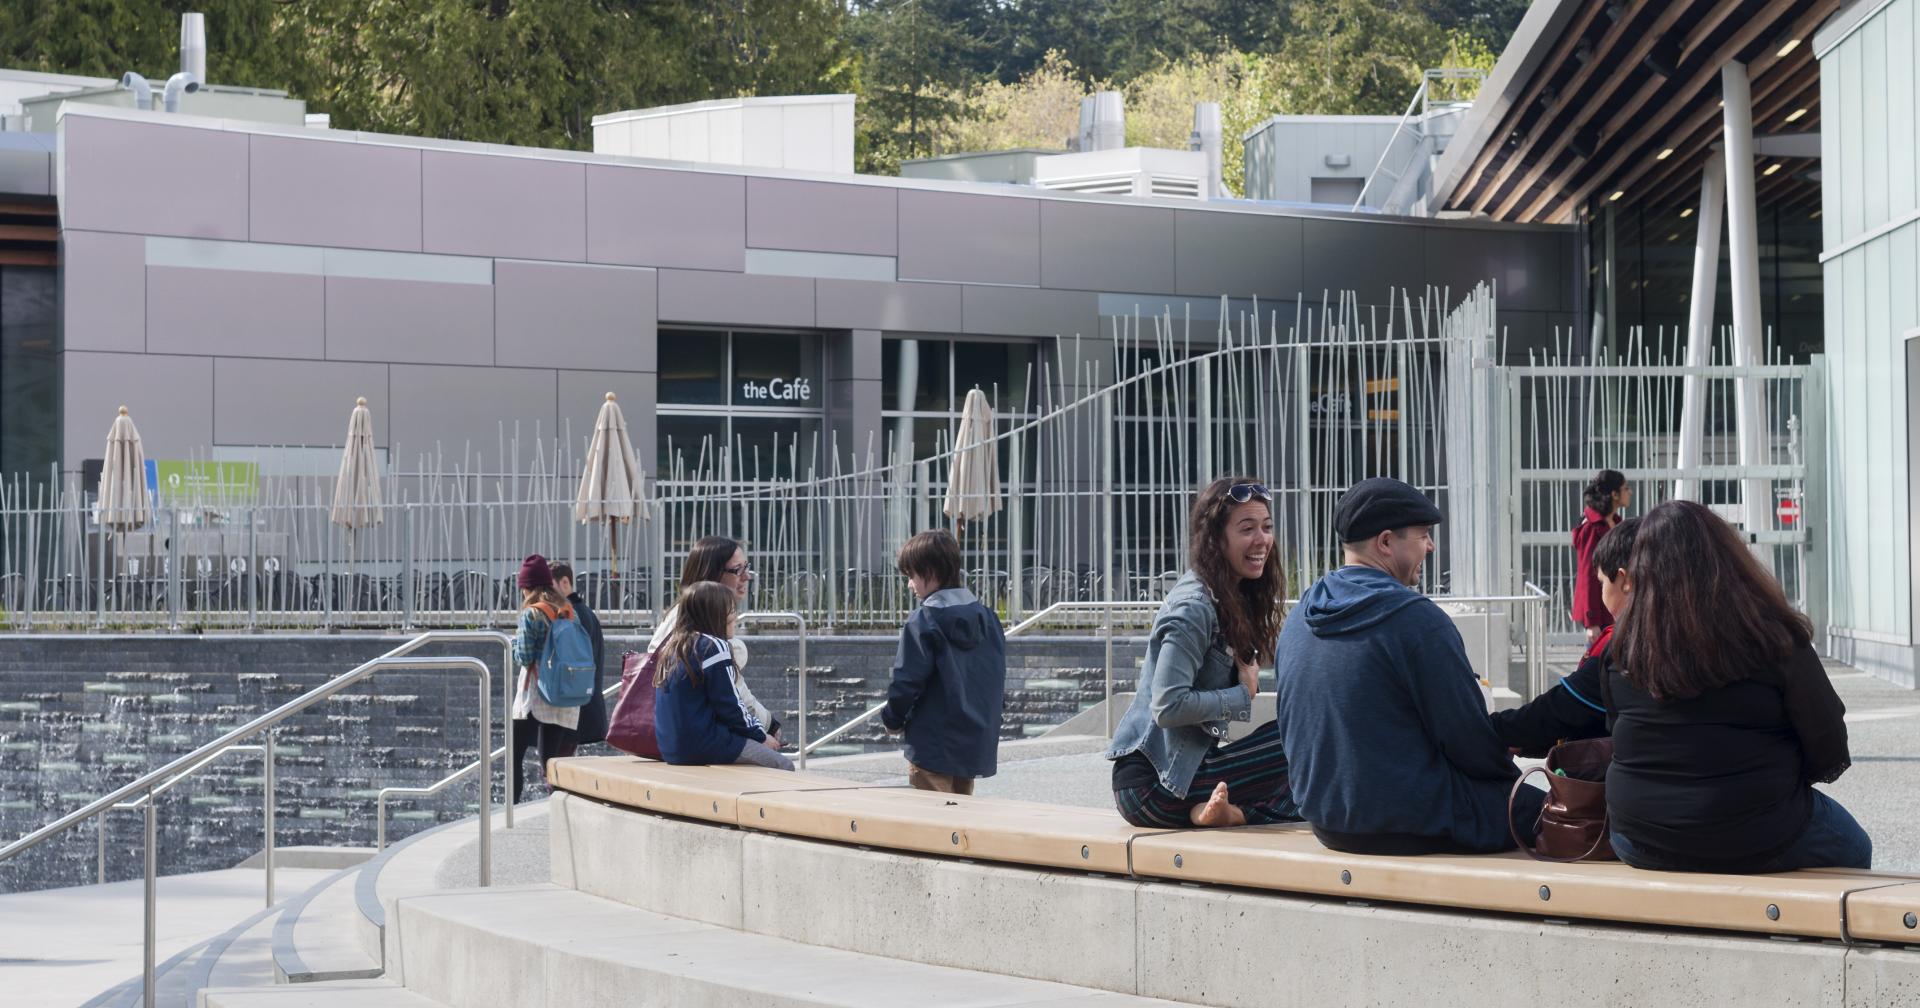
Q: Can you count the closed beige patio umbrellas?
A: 4